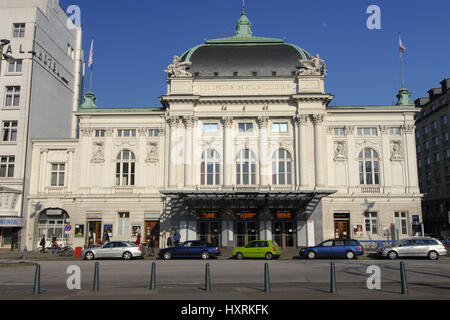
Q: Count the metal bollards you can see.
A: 7